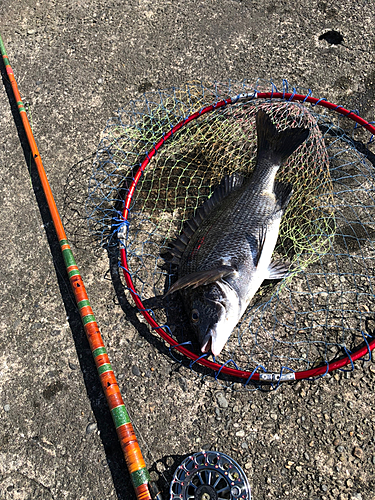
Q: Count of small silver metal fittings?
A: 3